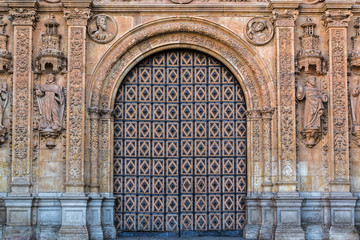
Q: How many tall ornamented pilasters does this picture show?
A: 4